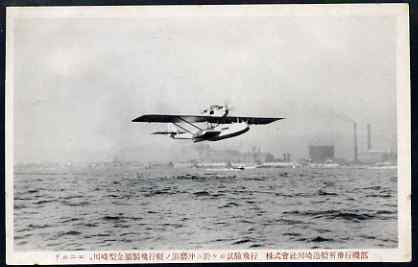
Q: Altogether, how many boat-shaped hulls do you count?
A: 1